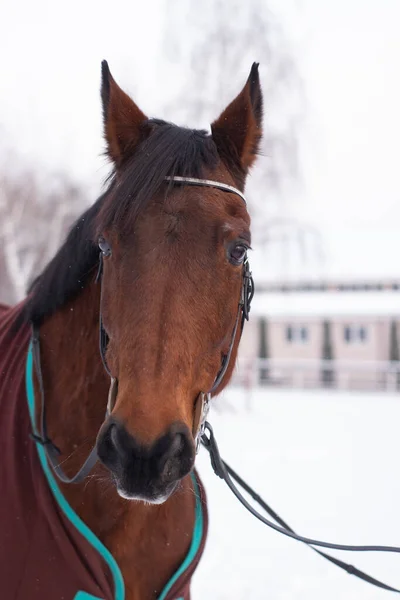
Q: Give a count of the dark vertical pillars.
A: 3